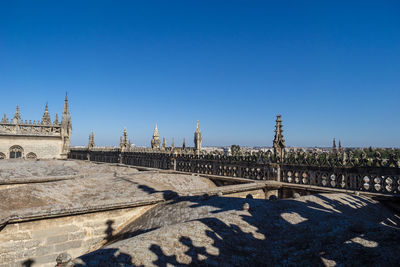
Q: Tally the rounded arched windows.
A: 3